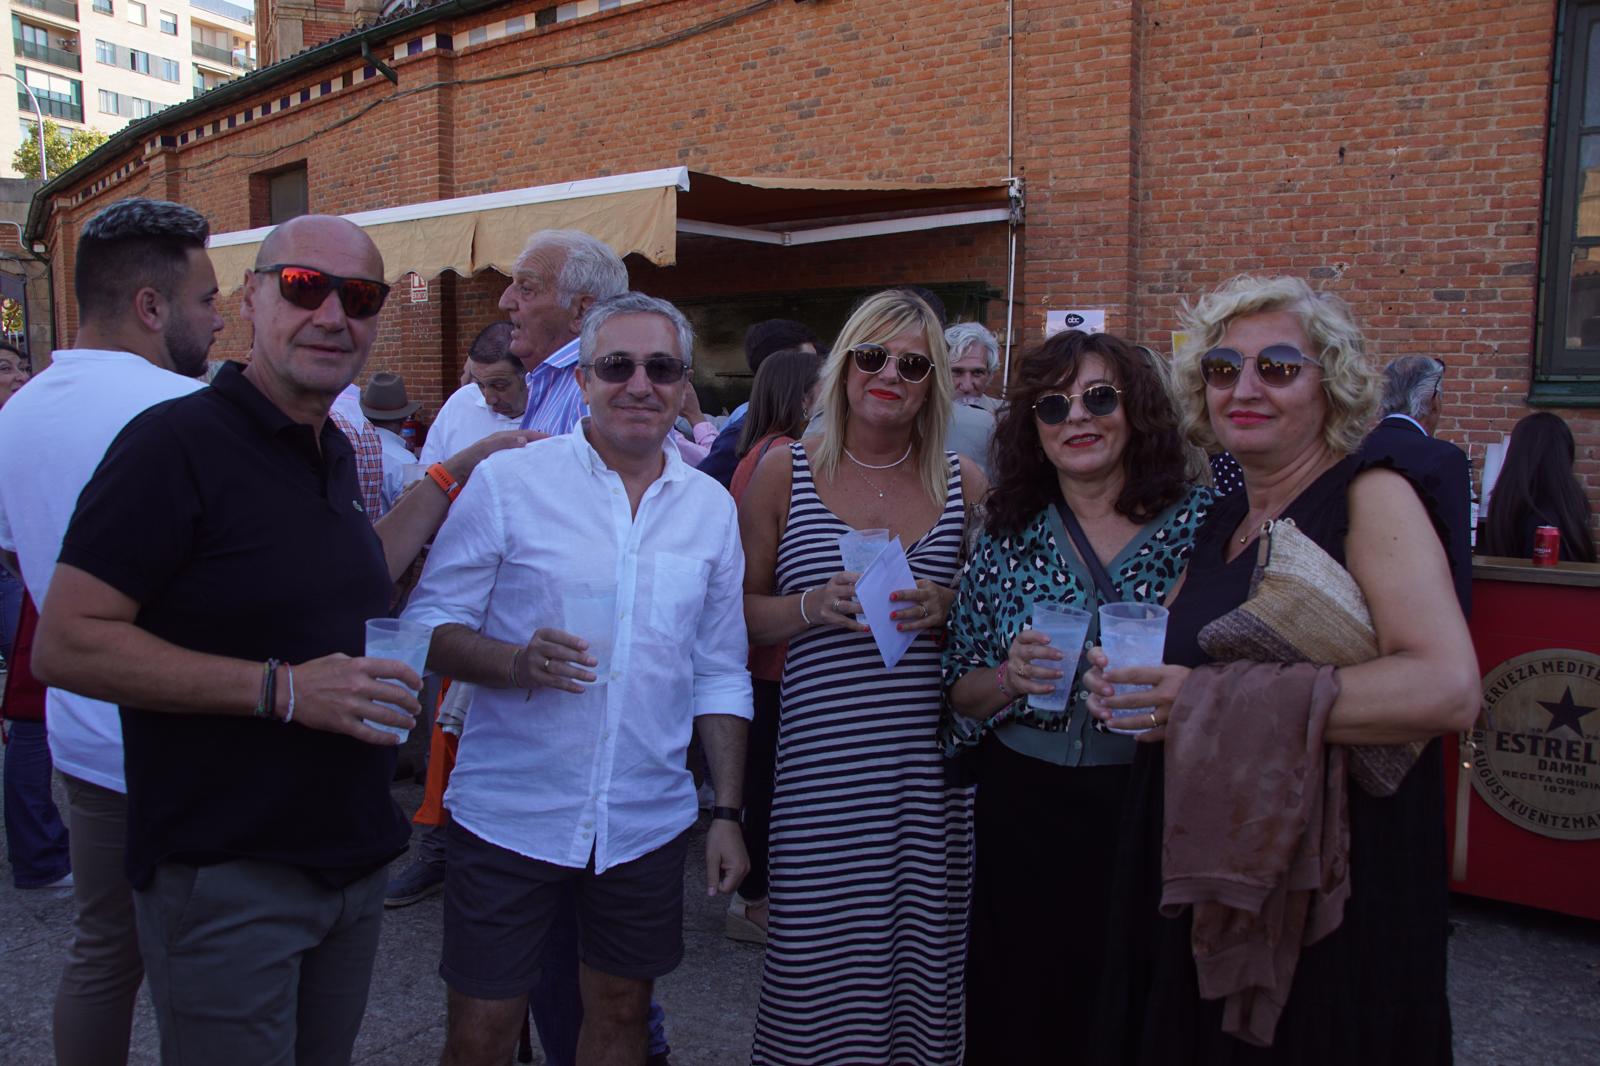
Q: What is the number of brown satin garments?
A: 1